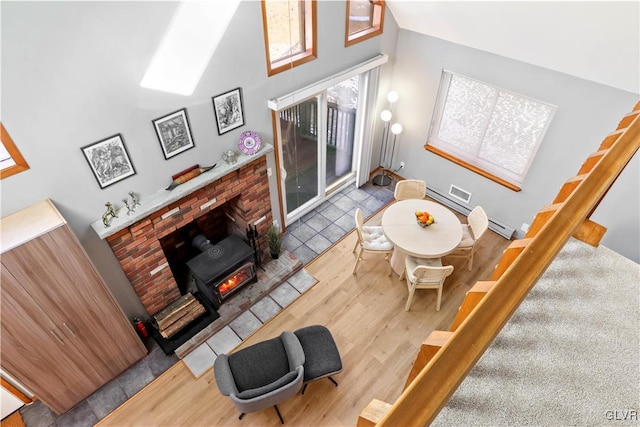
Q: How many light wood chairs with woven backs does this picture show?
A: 4